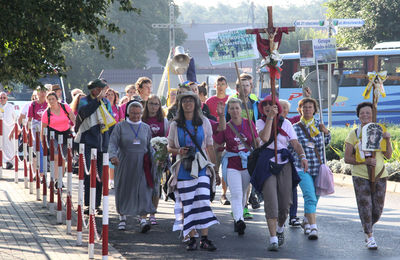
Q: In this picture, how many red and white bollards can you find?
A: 12